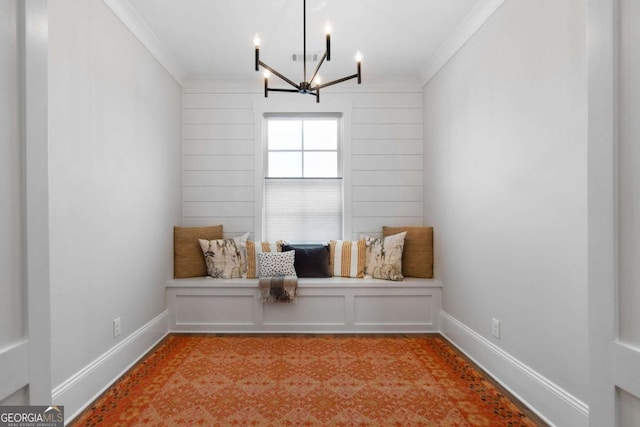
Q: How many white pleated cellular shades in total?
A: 1